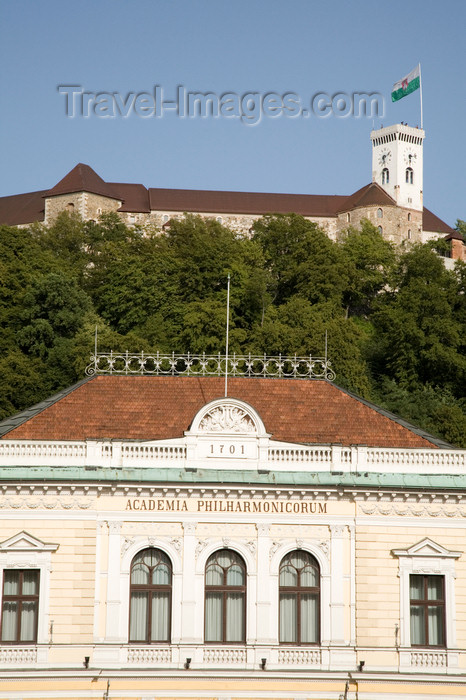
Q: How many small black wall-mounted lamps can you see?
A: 4